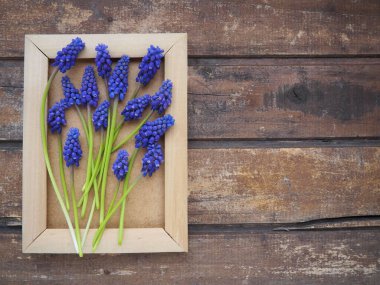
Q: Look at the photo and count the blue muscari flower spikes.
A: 14